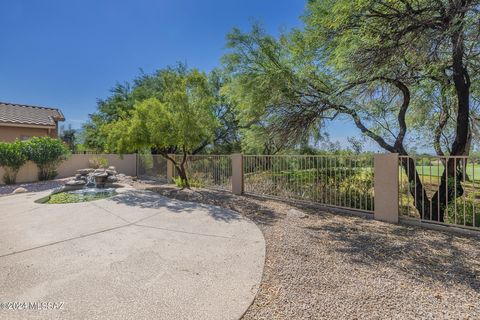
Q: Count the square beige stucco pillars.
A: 3